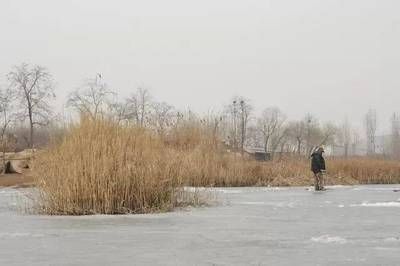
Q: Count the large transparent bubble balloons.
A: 0